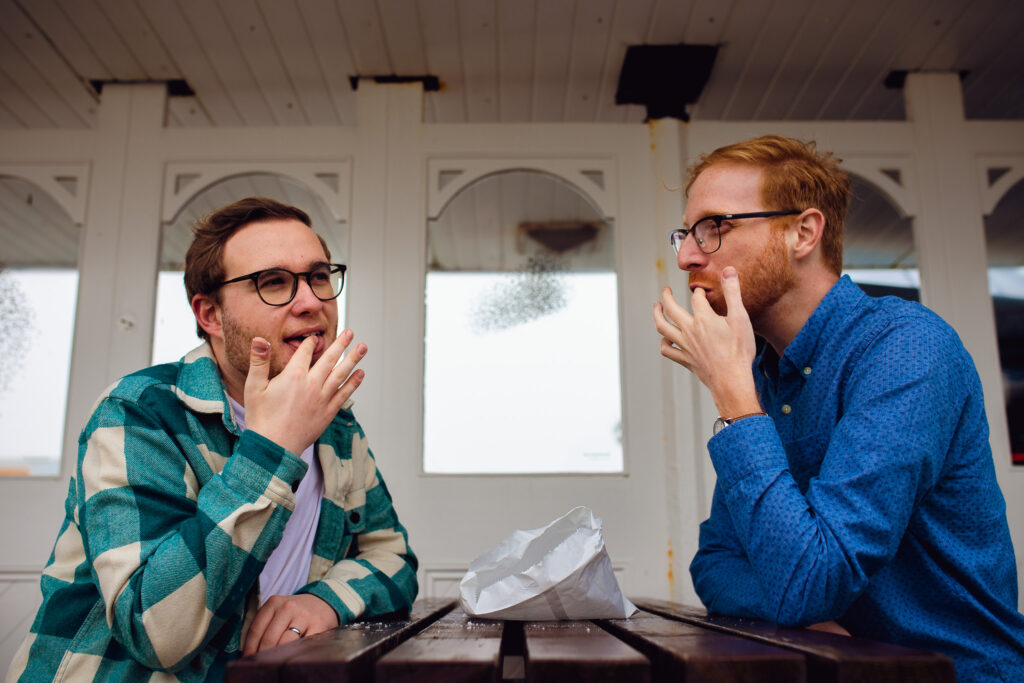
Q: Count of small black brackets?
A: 3